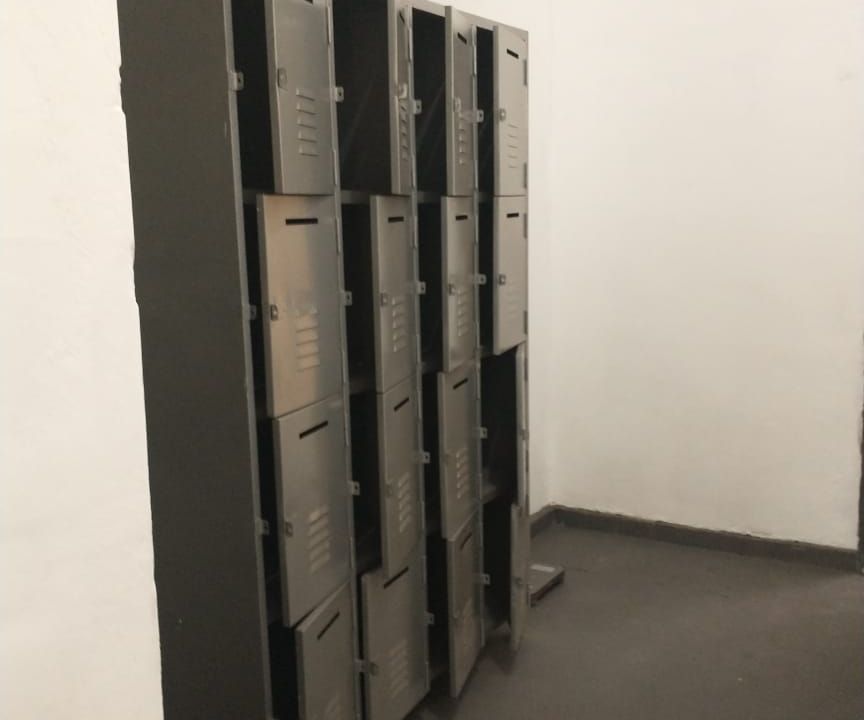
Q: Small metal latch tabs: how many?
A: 15